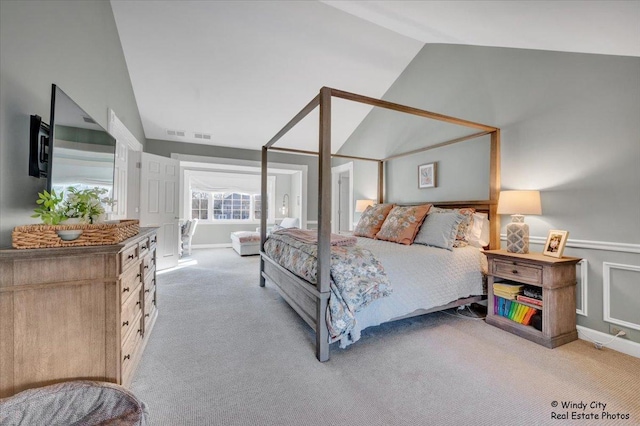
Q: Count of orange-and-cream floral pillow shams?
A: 2